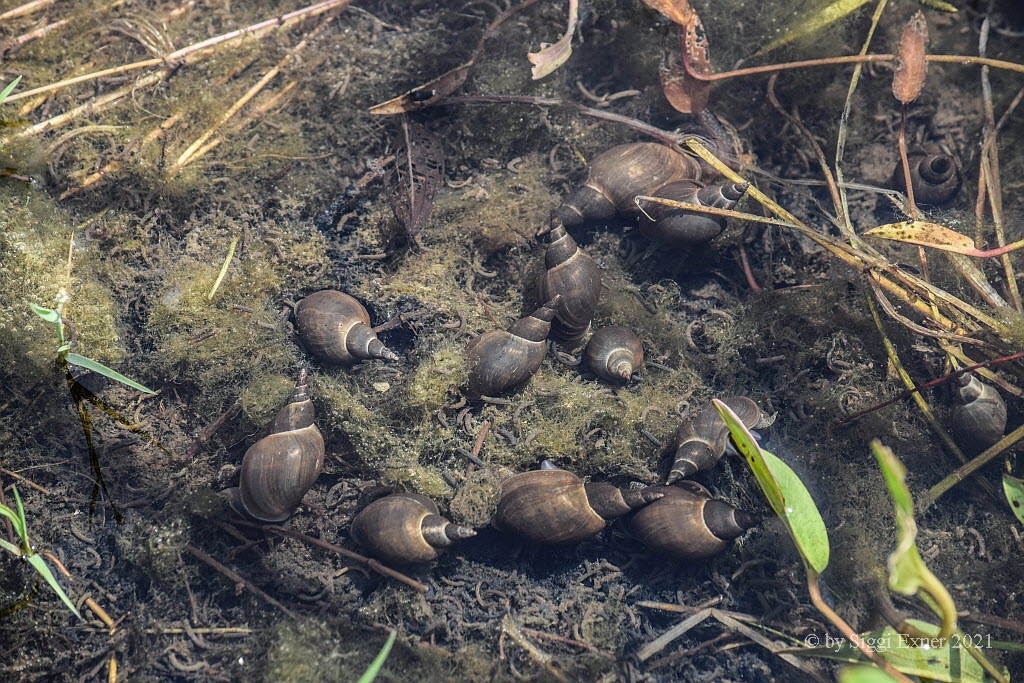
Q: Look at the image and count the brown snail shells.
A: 13